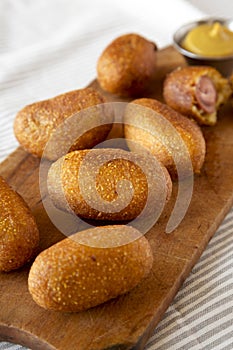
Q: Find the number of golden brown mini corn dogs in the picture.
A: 7